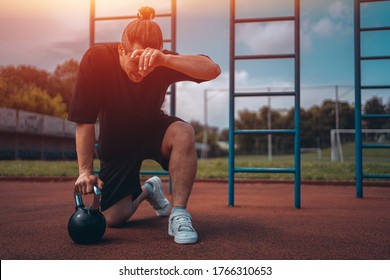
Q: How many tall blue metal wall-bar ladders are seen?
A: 3